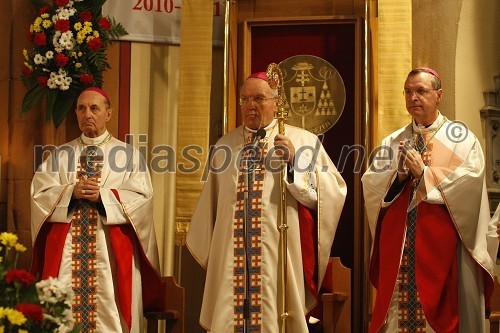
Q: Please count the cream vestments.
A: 3